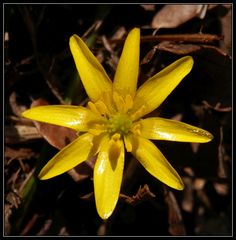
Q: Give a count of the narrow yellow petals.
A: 8